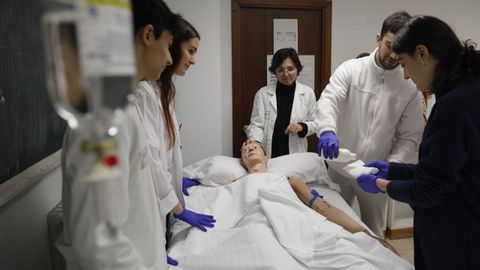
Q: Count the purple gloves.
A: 6